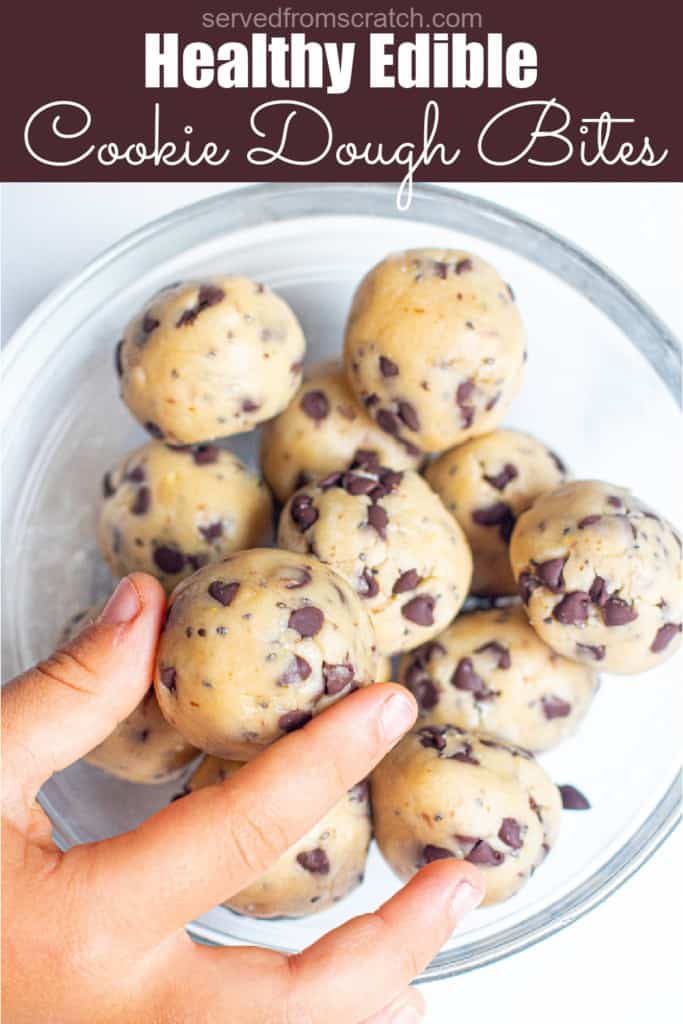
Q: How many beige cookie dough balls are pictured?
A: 12